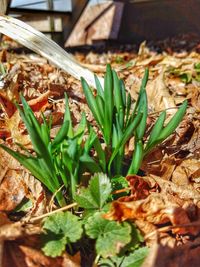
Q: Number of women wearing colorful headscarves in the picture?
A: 0